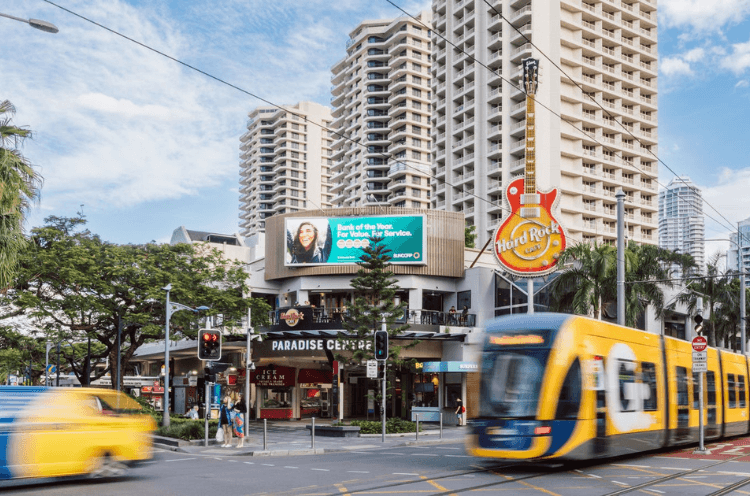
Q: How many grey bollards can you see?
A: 4